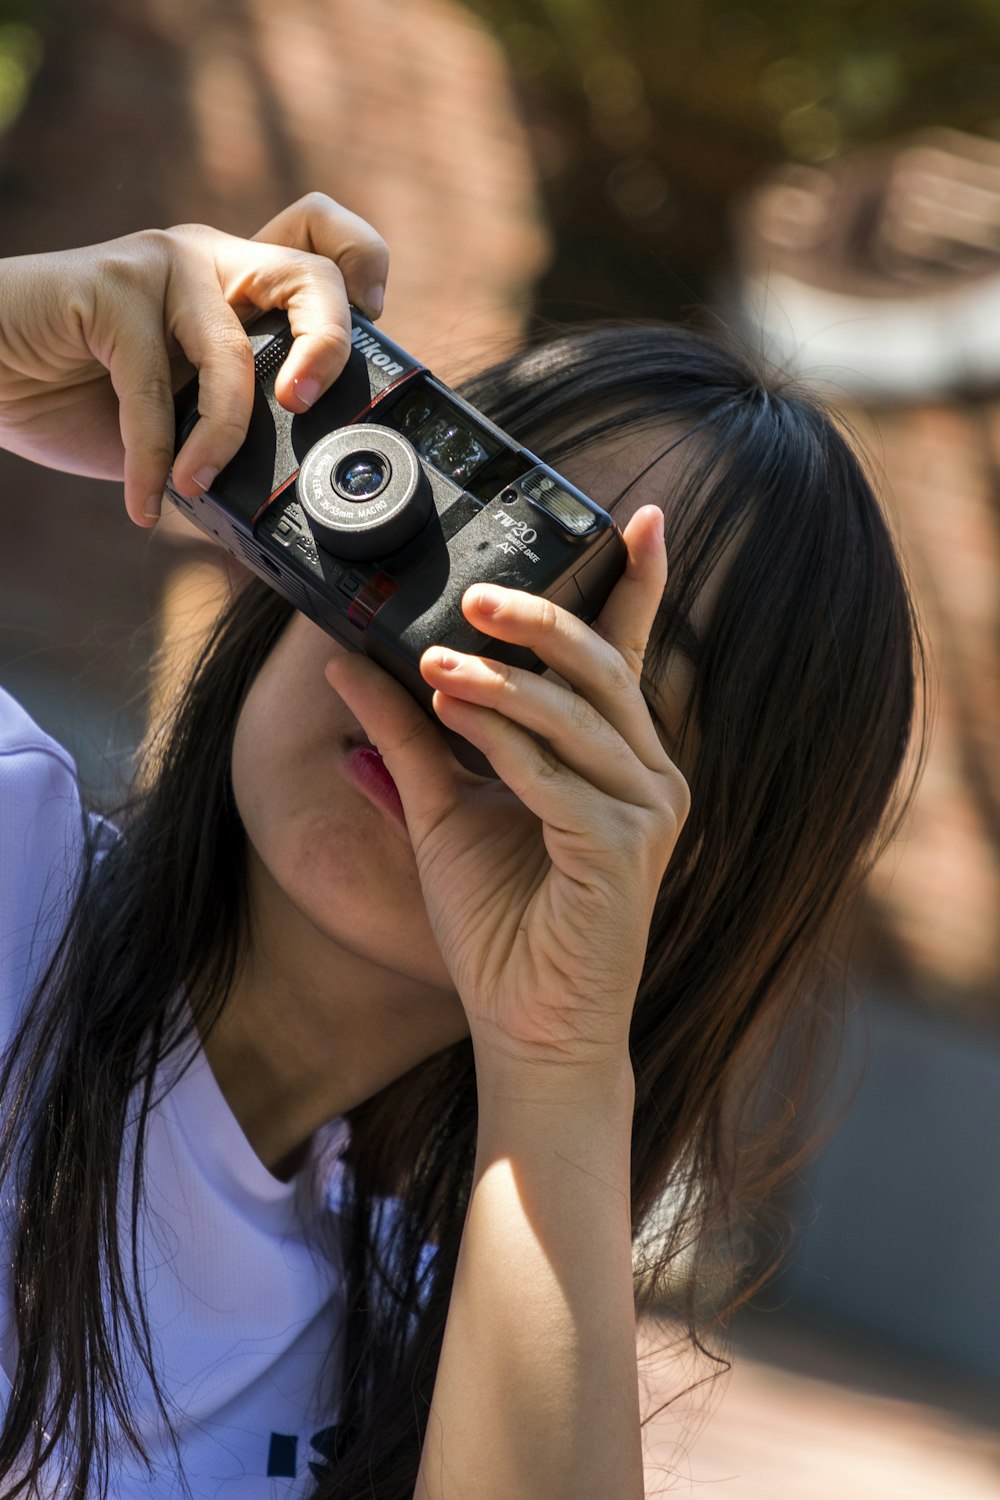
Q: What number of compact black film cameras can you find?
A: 1